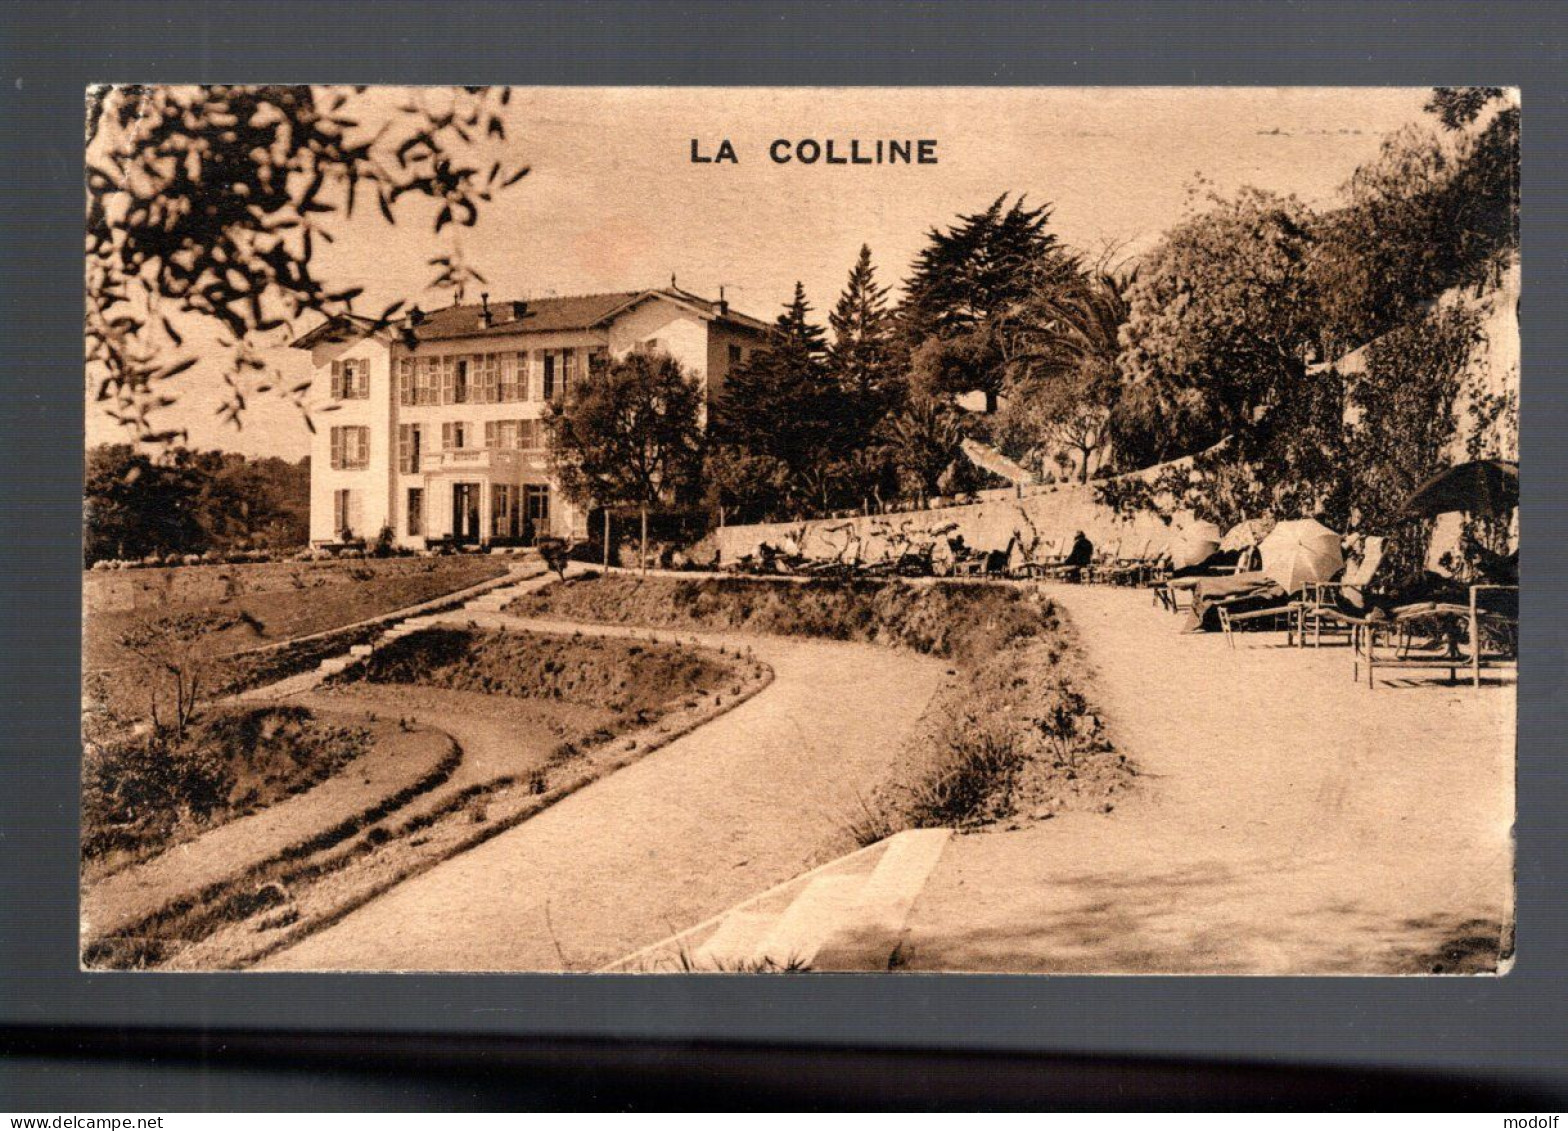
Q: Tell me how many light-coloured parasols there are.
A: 3